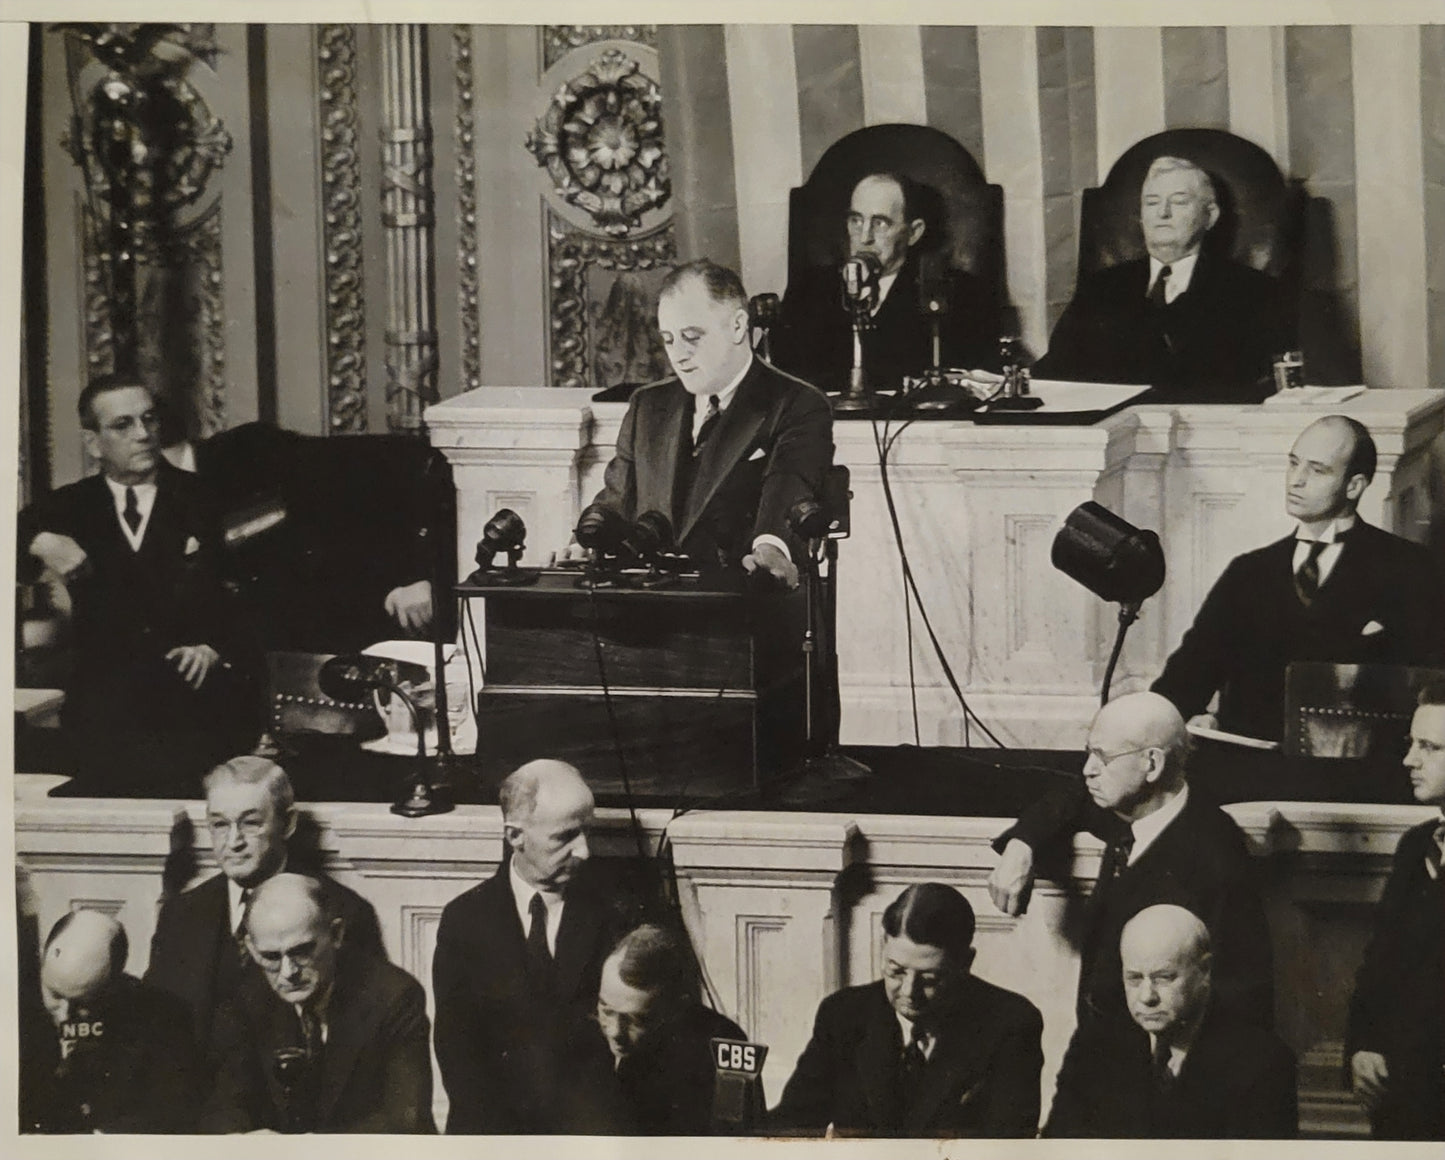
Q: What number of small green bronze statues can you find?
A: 0